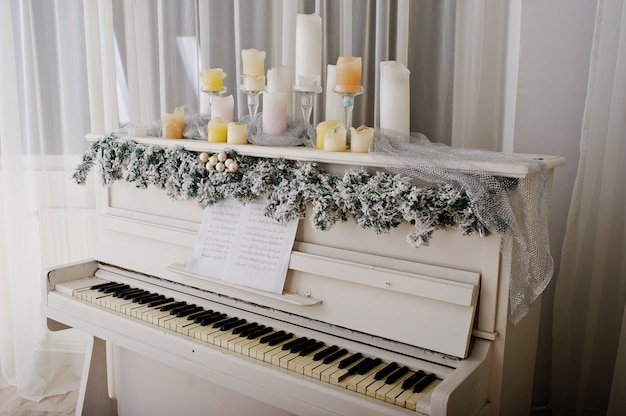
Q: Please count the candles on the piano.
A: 15